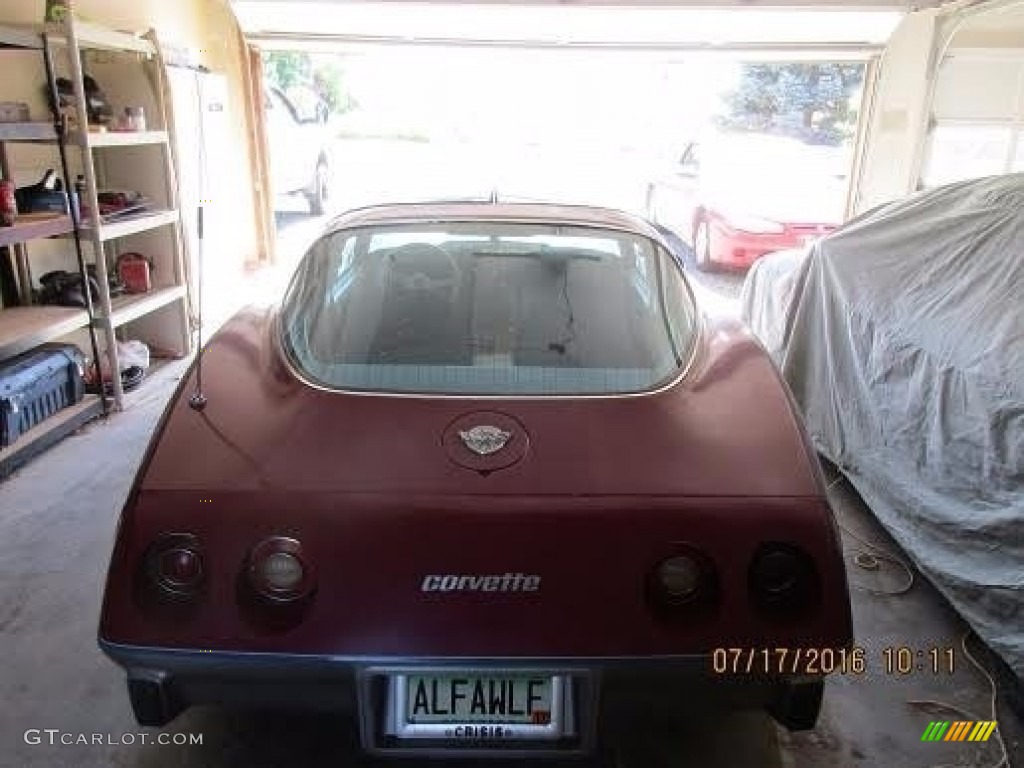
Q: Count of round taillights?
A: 4